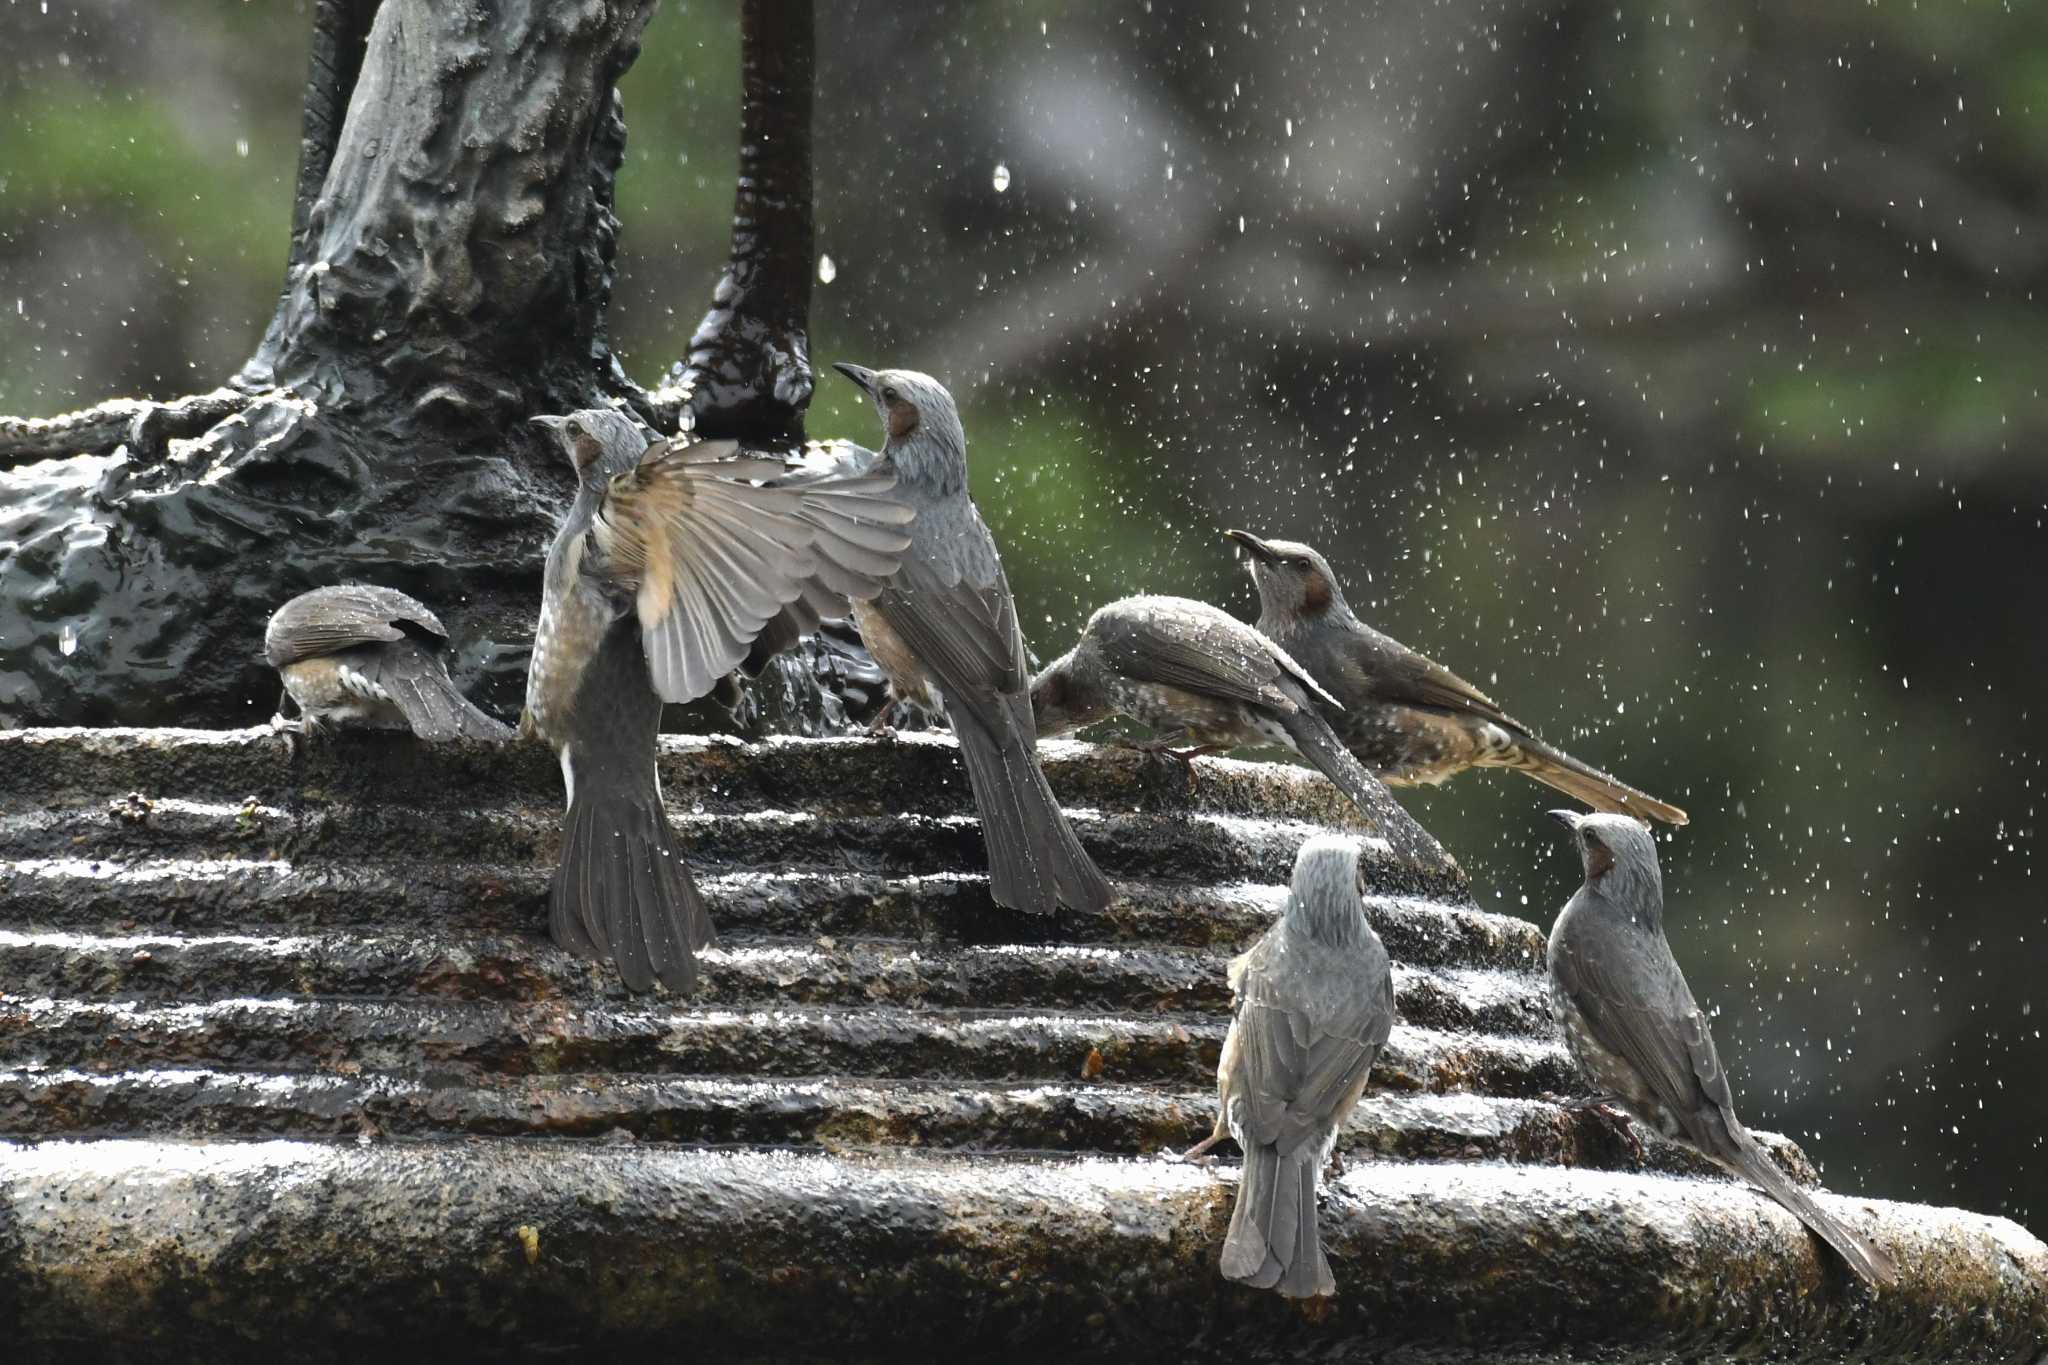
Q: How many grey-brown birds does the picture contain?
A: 7